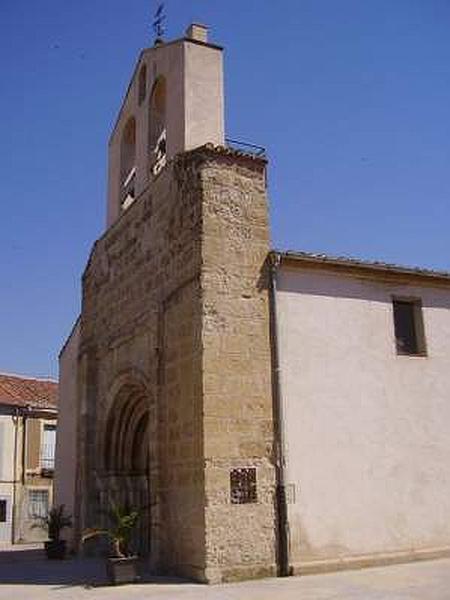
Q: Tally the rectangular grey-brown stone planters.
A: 2